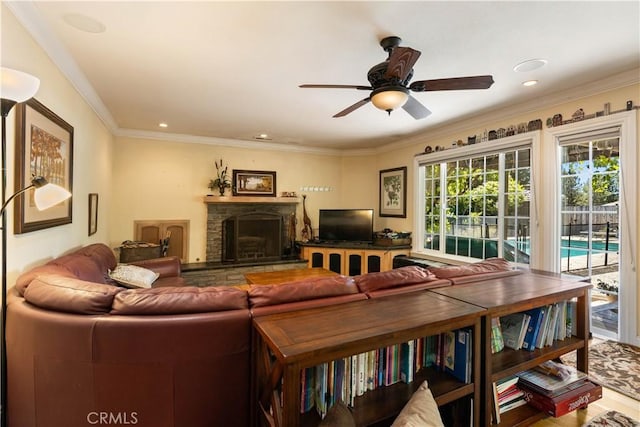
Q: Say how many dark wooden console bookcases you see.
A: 2